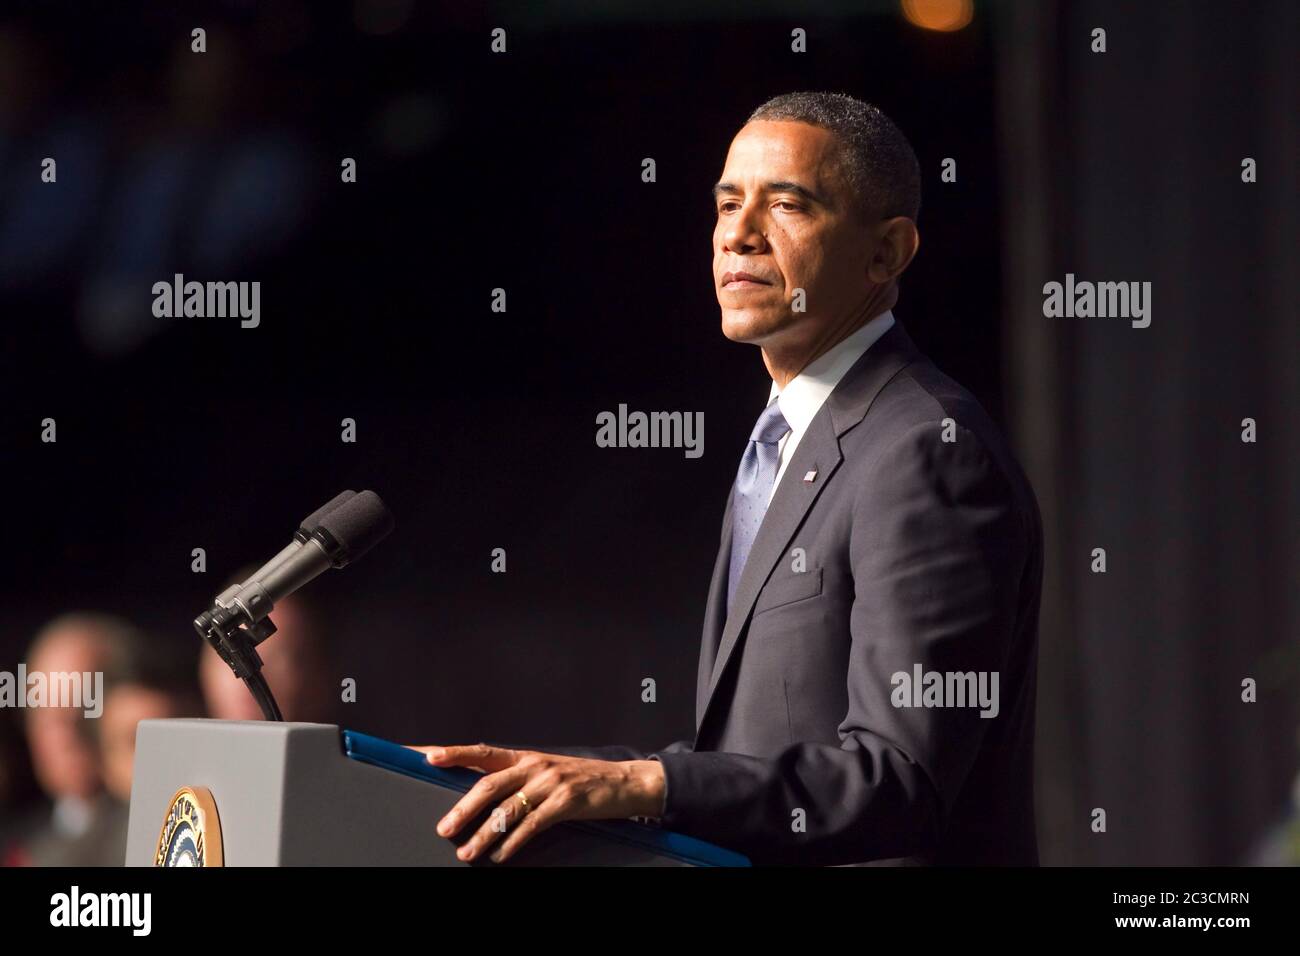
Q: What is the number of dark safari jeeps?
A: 0